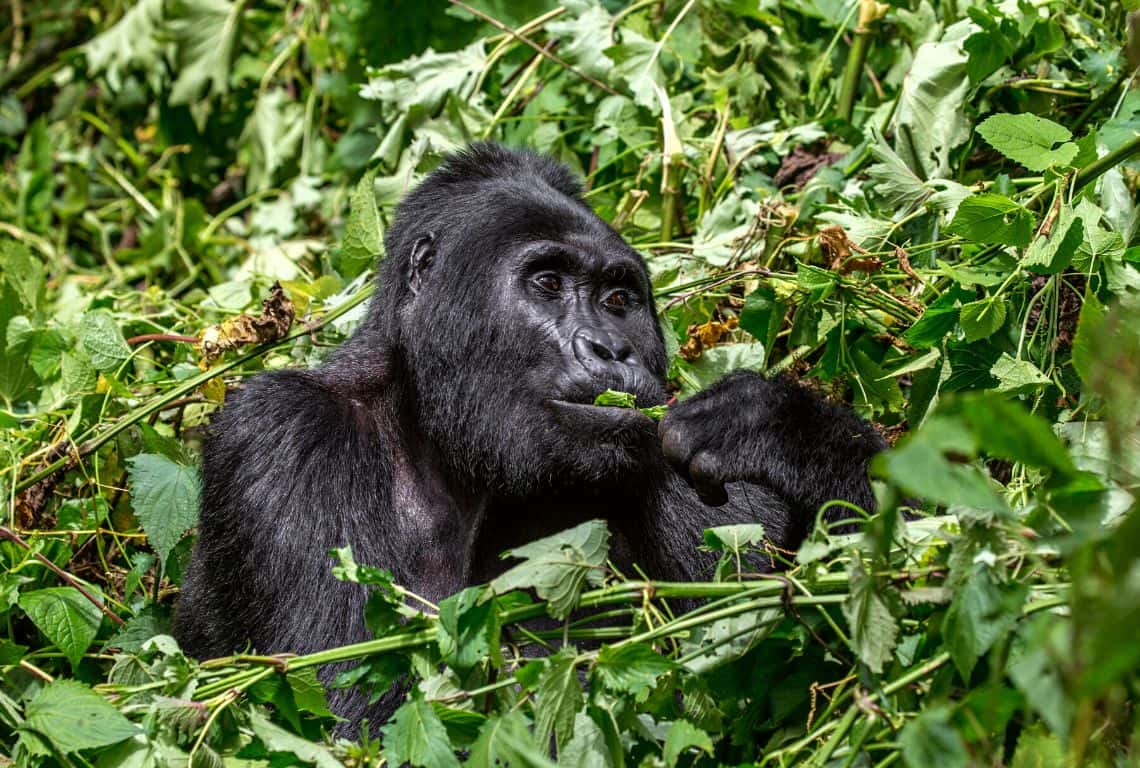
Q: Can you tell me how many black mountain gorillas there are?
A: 1